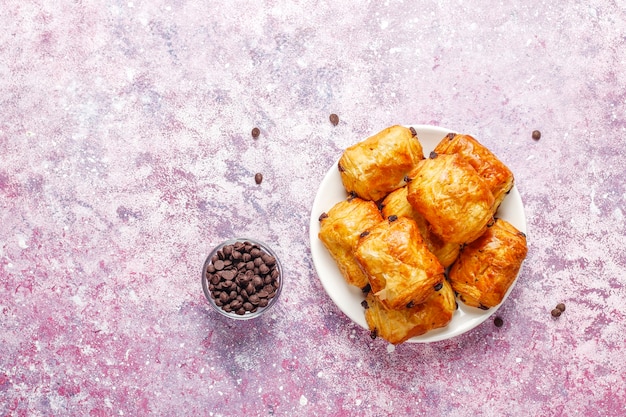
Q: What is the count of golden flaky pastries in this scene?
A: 8